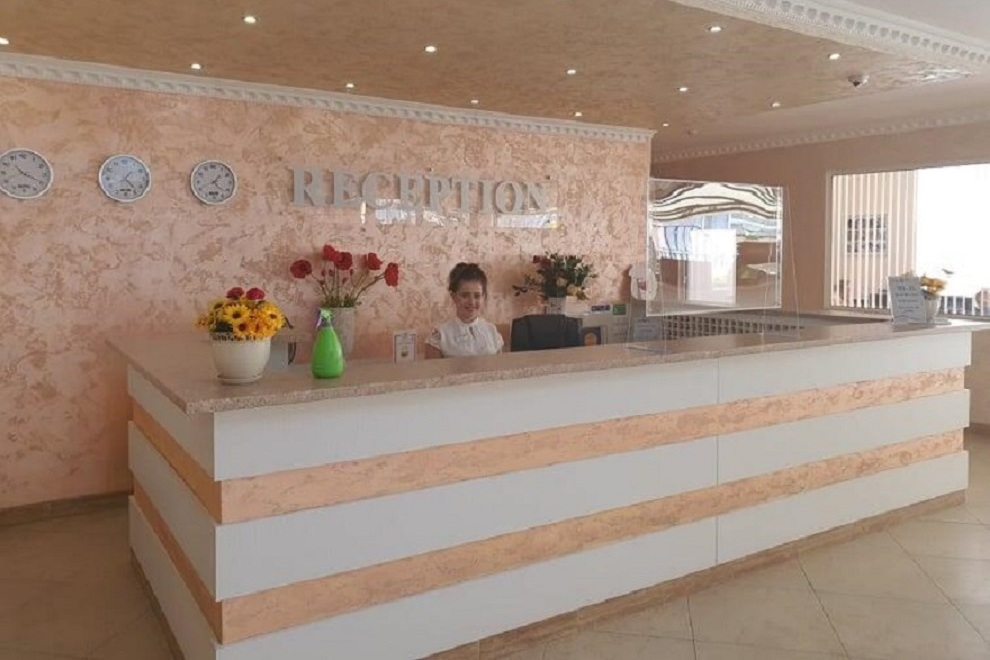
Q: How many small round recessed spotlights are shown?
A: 13